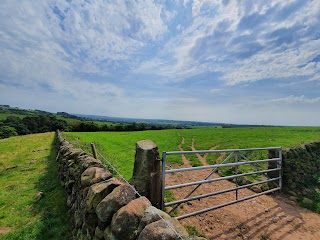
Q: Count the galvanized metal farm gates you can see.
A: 1